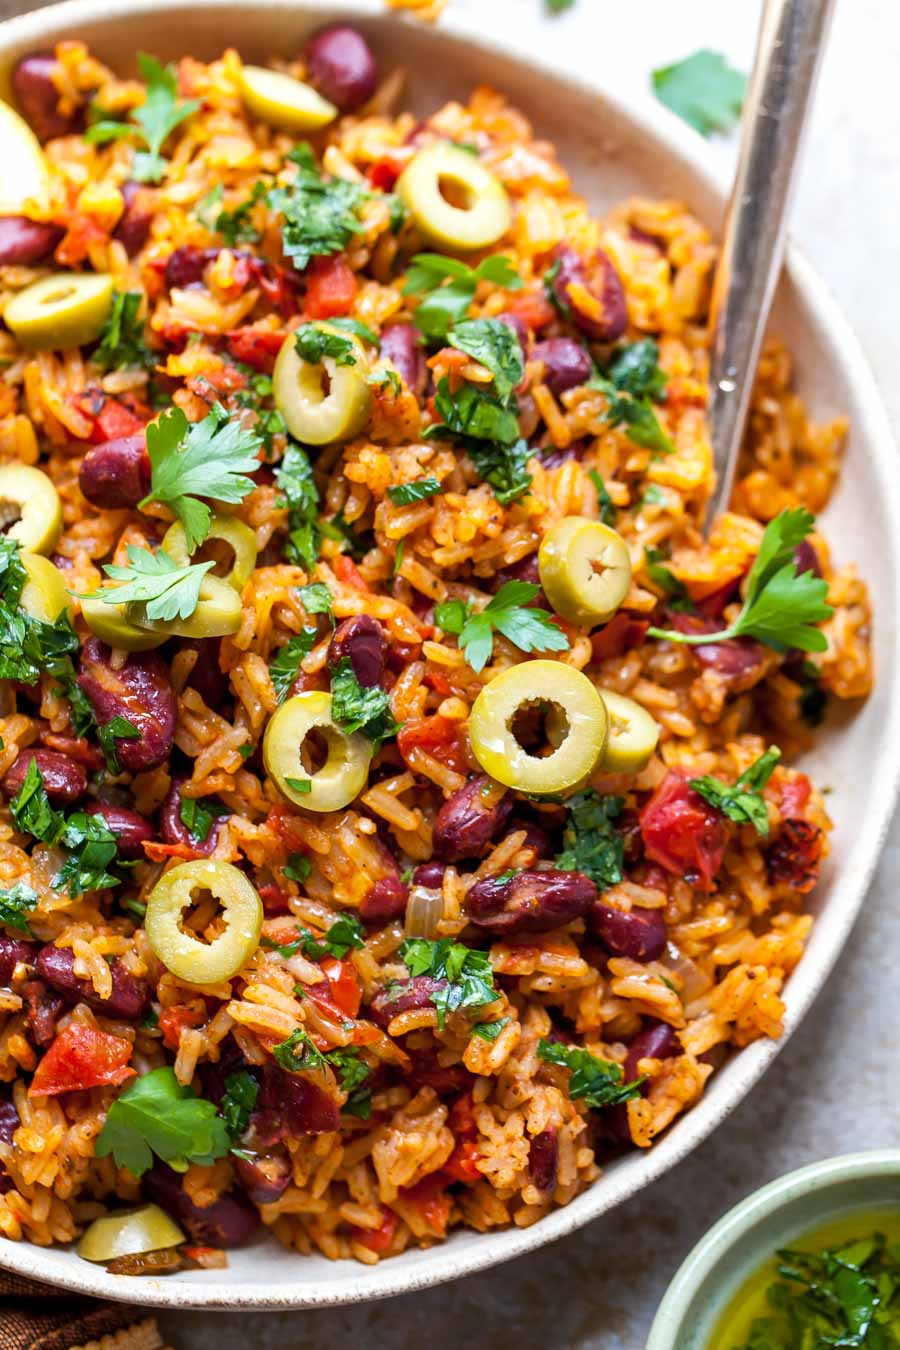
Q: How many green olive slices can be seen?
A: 15